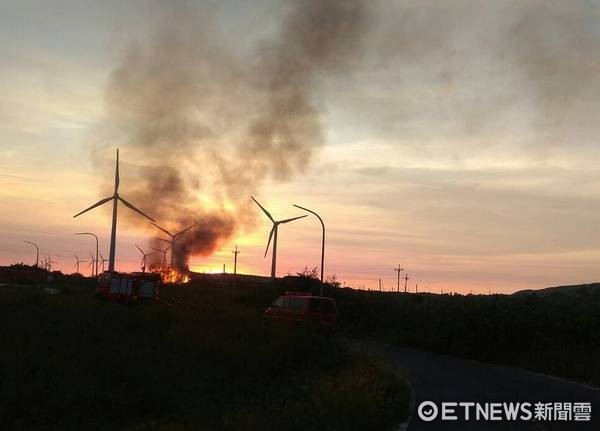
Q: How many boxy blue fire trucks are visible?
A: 0